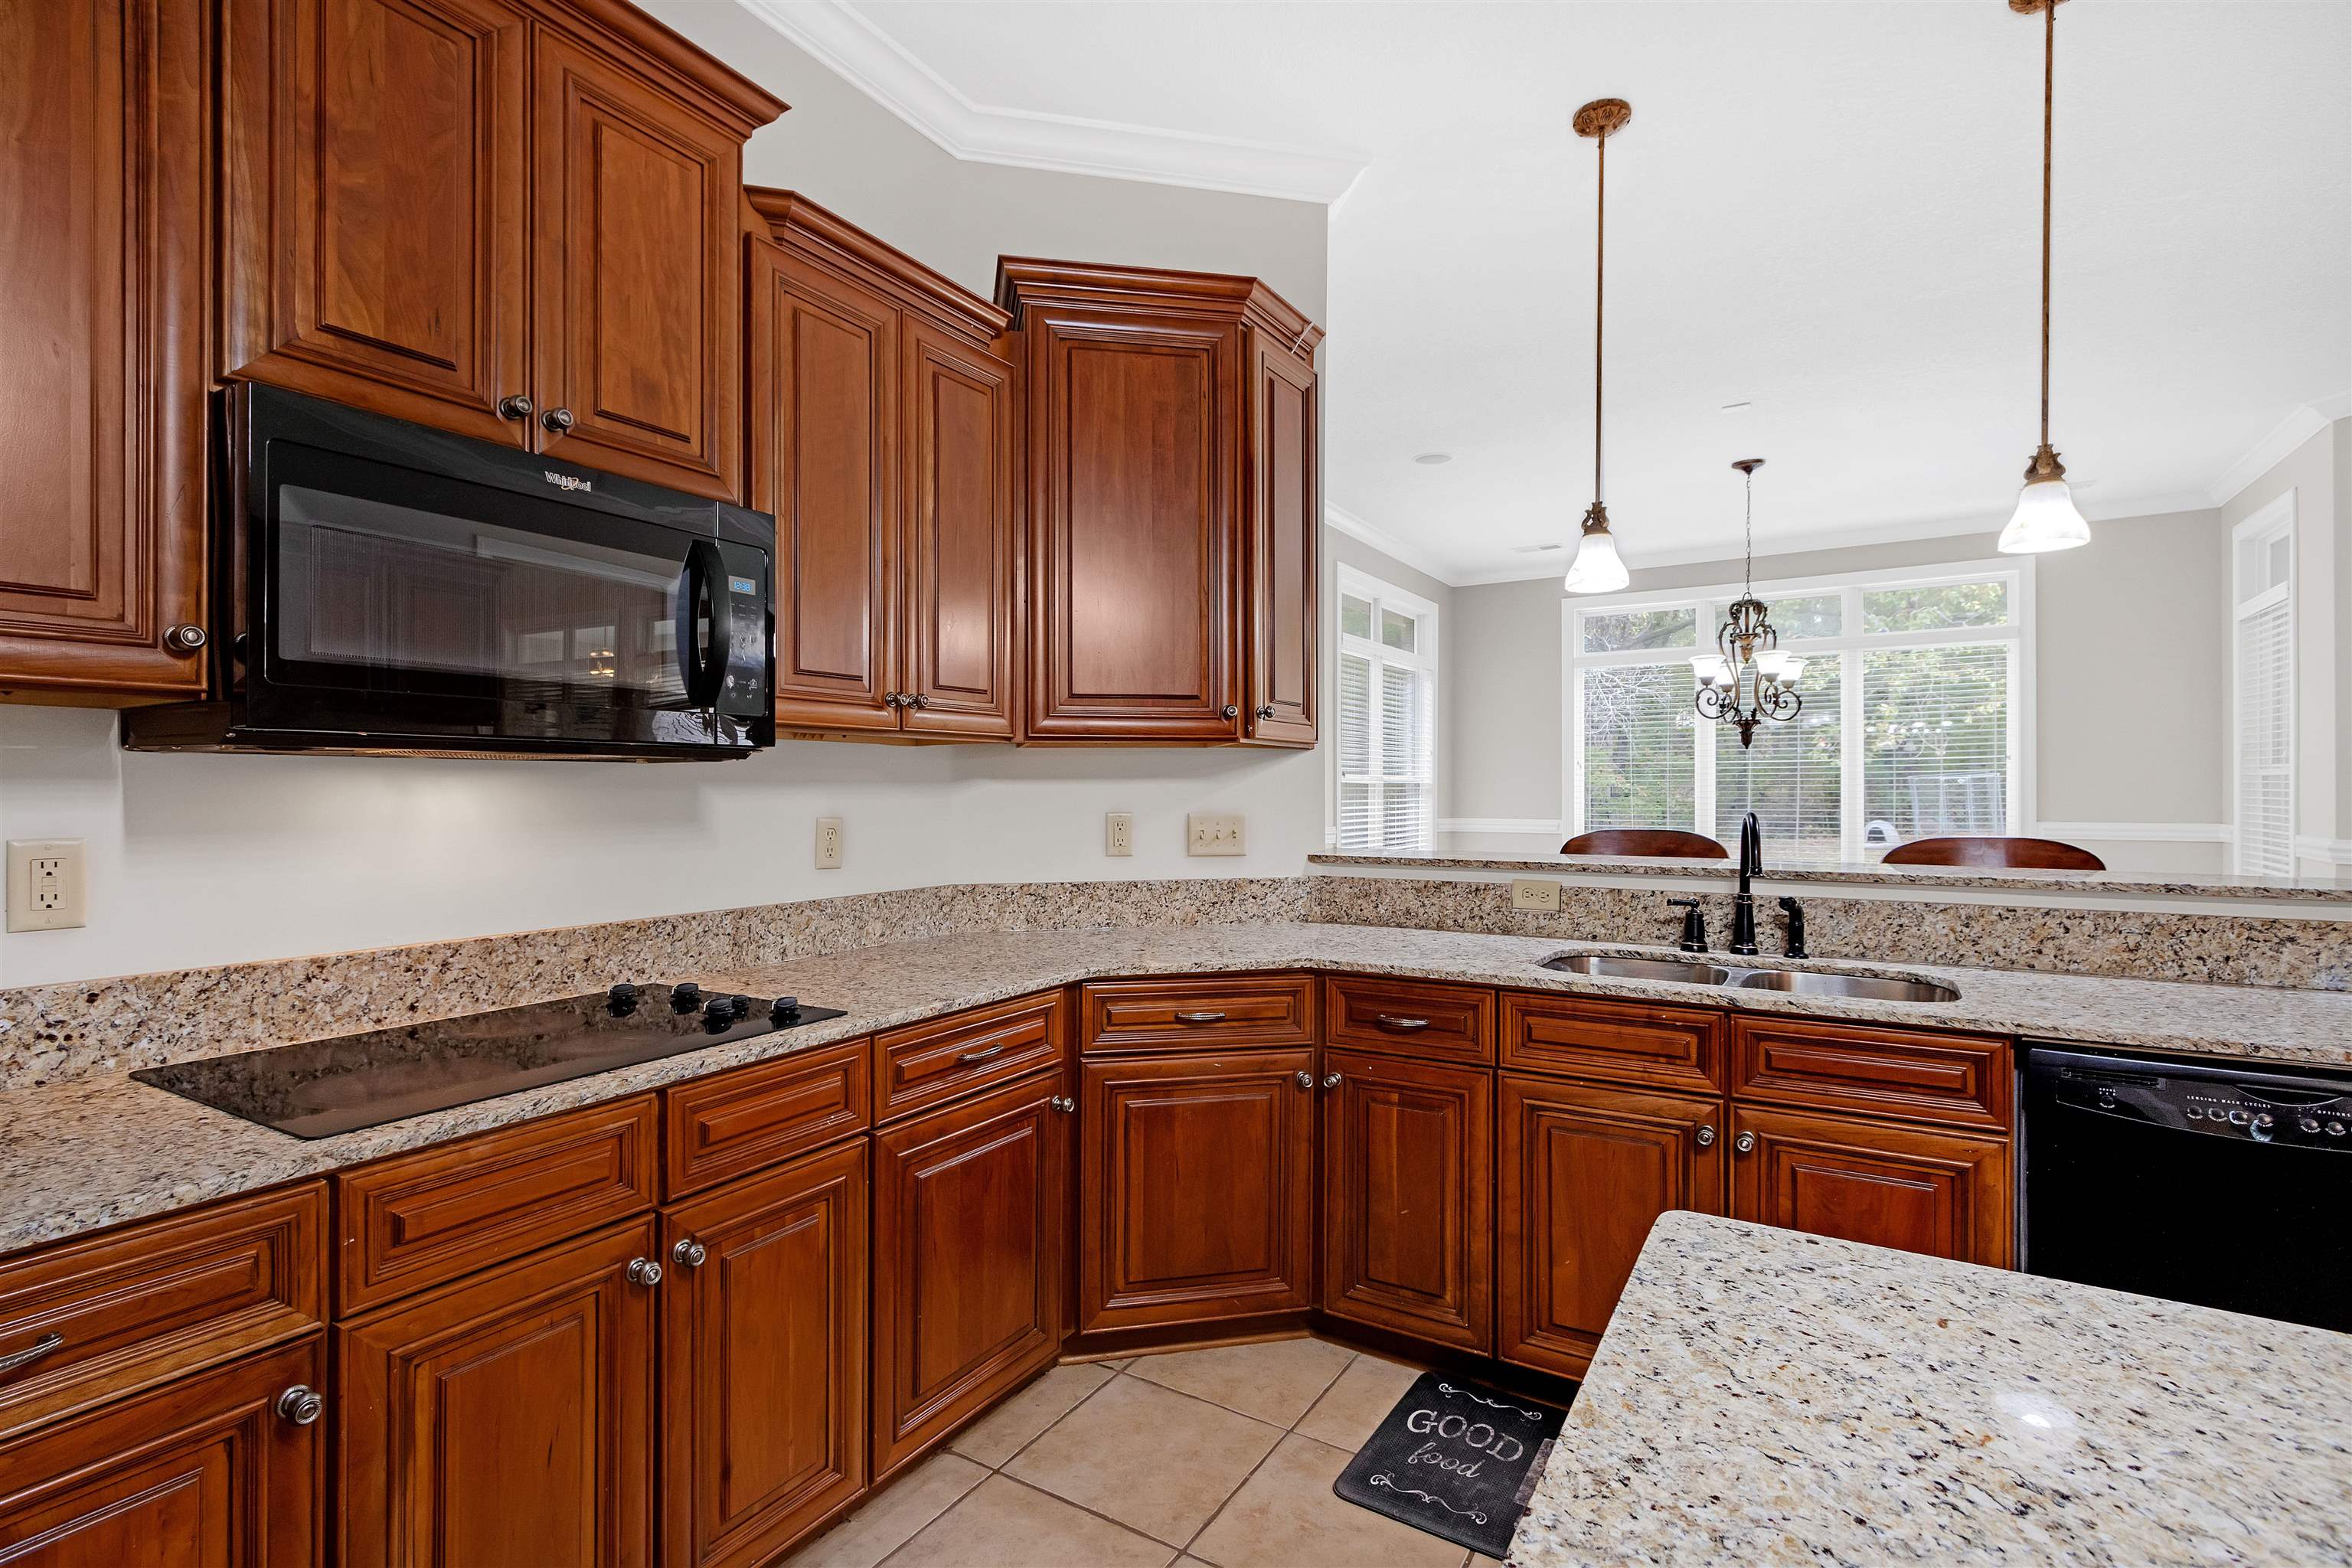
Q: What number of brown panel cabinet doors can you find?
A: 15